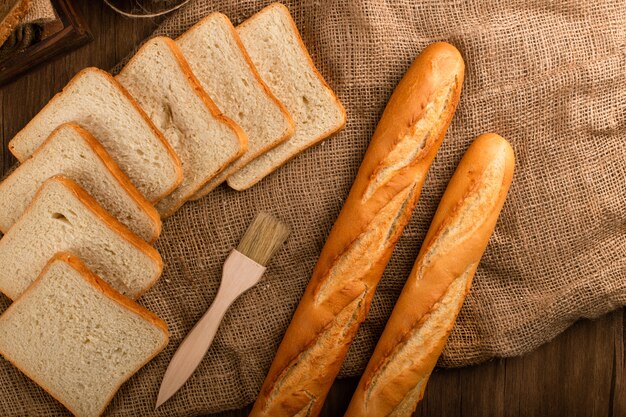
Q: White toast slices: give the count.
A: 7